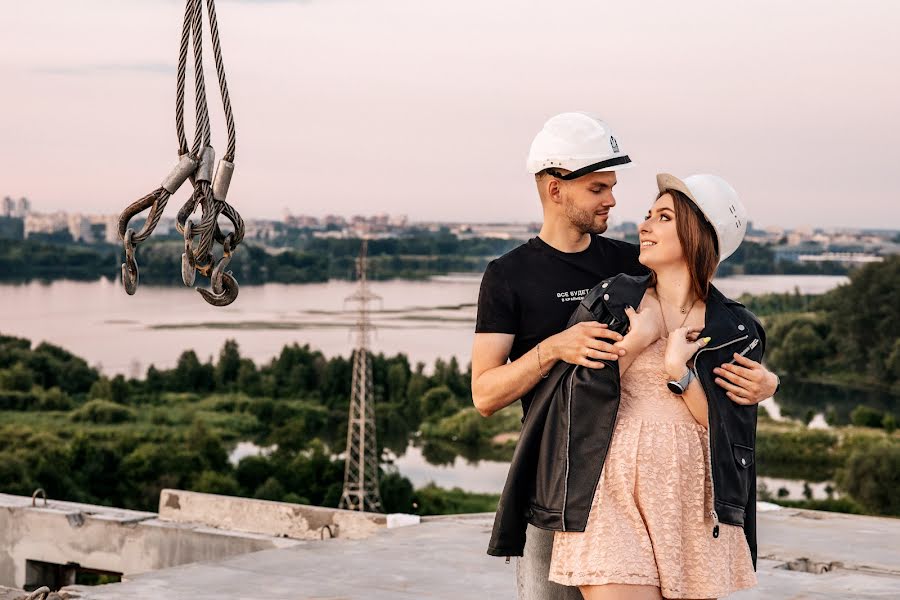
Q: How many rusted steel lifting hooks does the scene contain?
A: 4